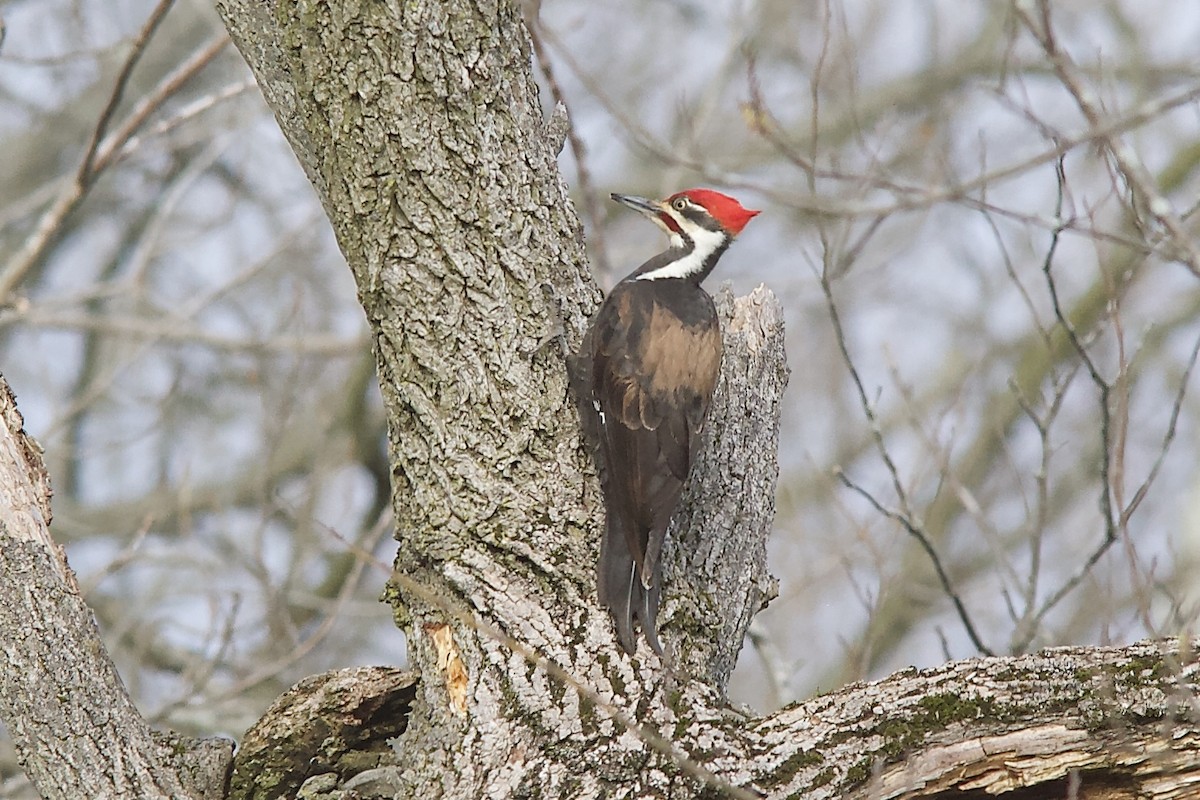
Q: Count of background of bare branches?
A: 1